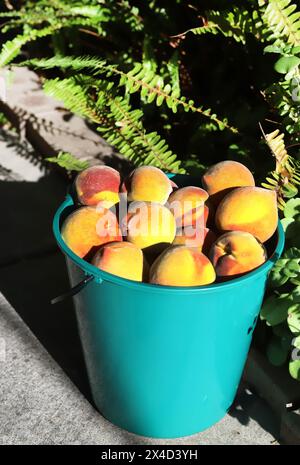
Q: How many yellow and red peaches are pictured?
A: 11